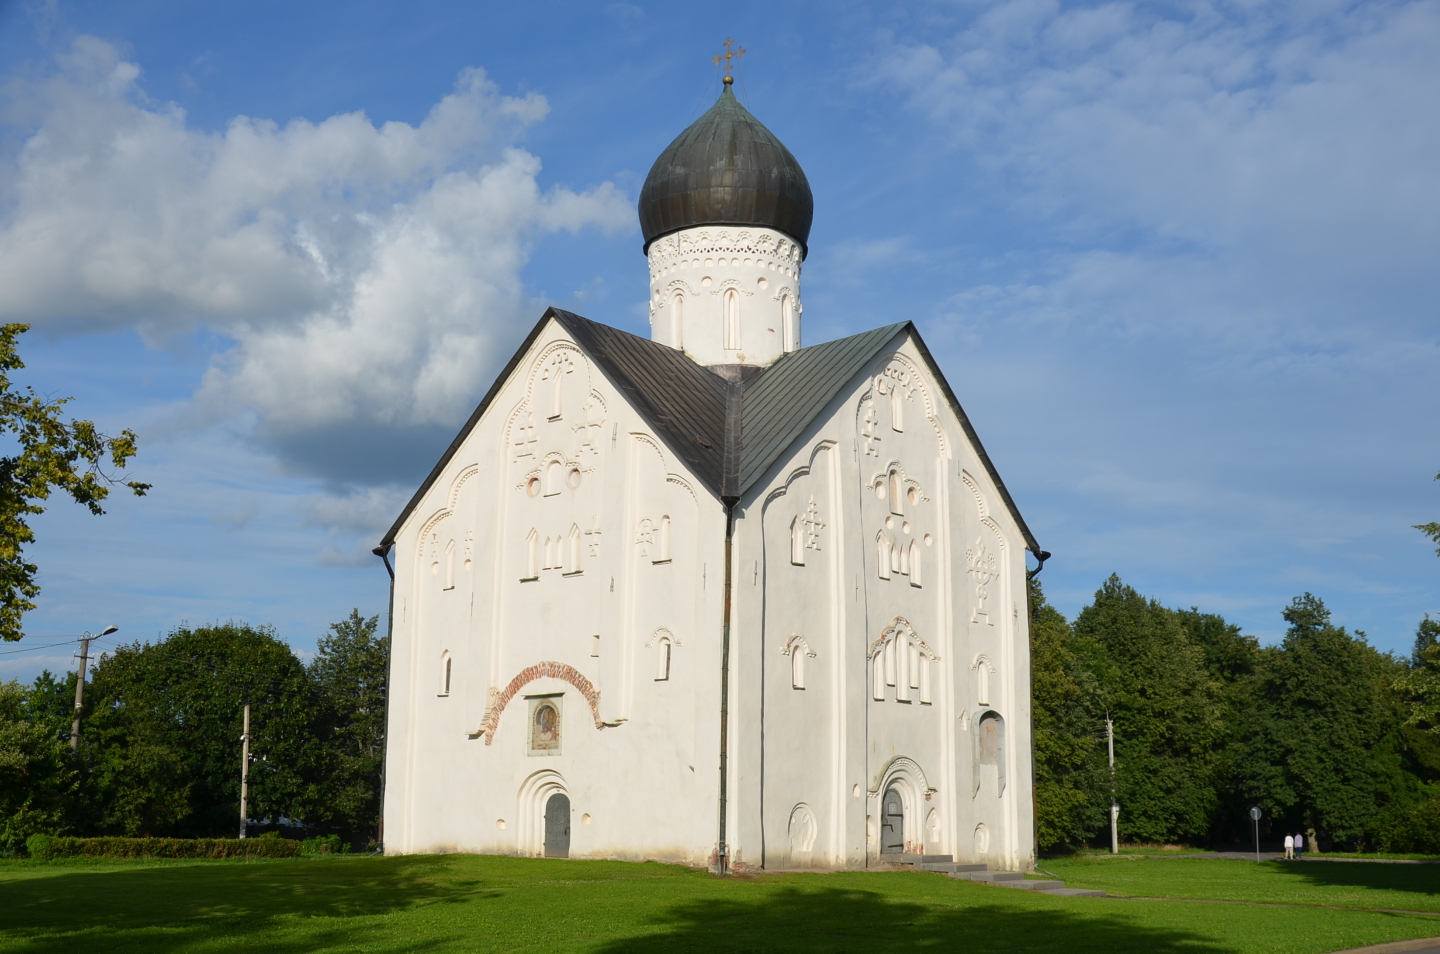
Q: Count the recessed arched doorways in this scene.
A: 2